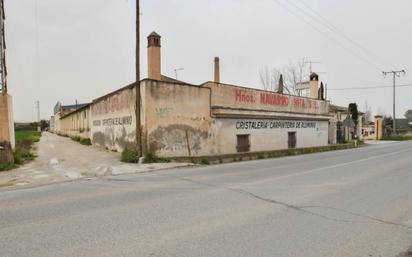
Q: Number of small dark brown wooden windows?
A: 2